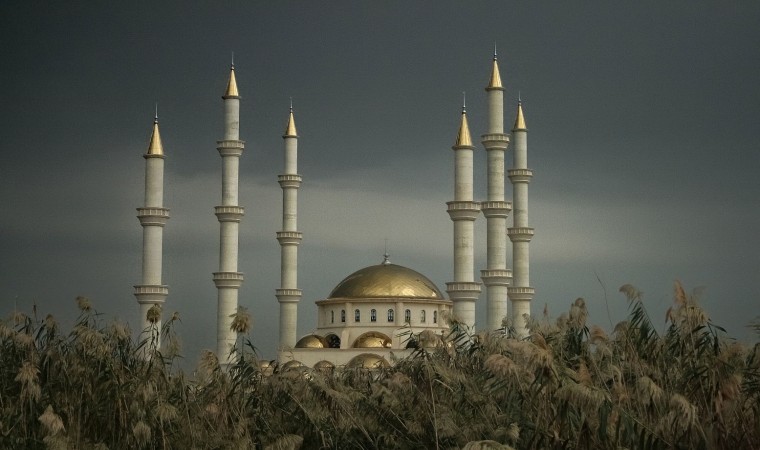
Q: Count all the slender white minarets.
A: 6